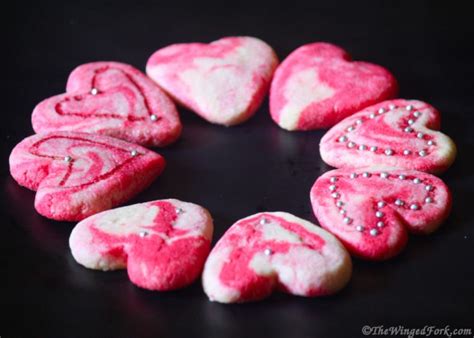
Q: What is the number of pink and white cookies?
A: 8